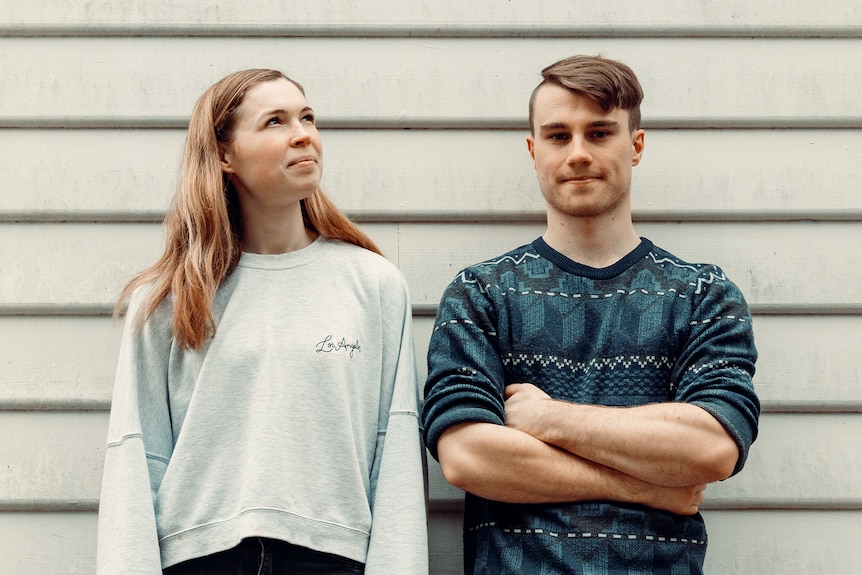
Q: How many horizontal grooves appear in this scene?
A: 6